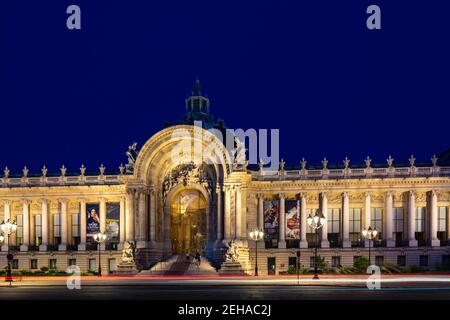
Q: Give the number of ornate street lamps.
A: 5